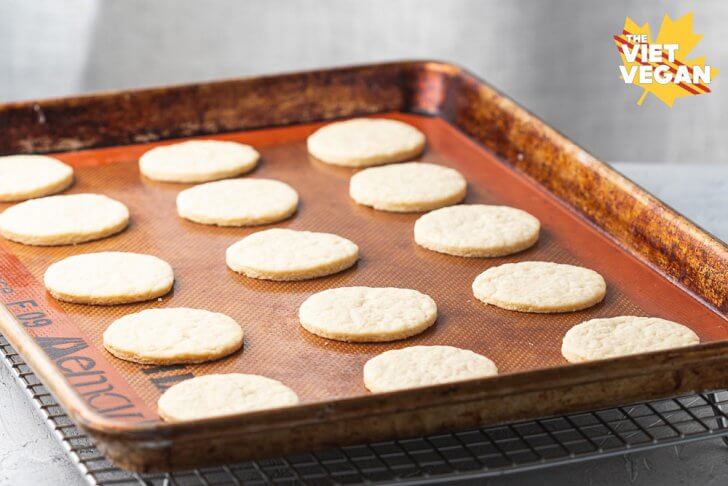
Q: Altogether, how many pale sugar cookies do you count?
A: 15